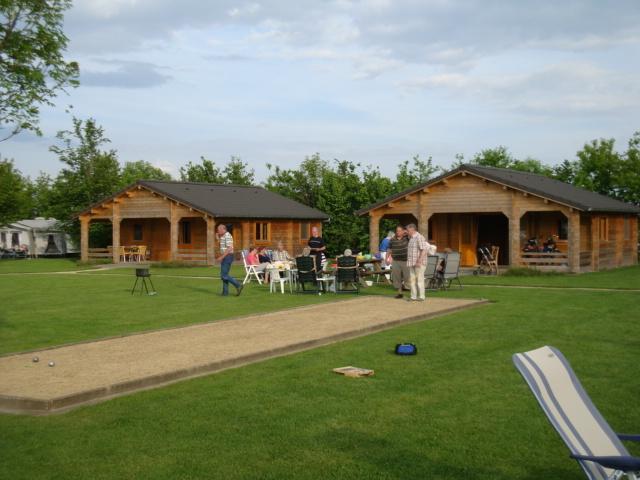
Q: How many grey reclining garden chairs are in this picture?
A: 2